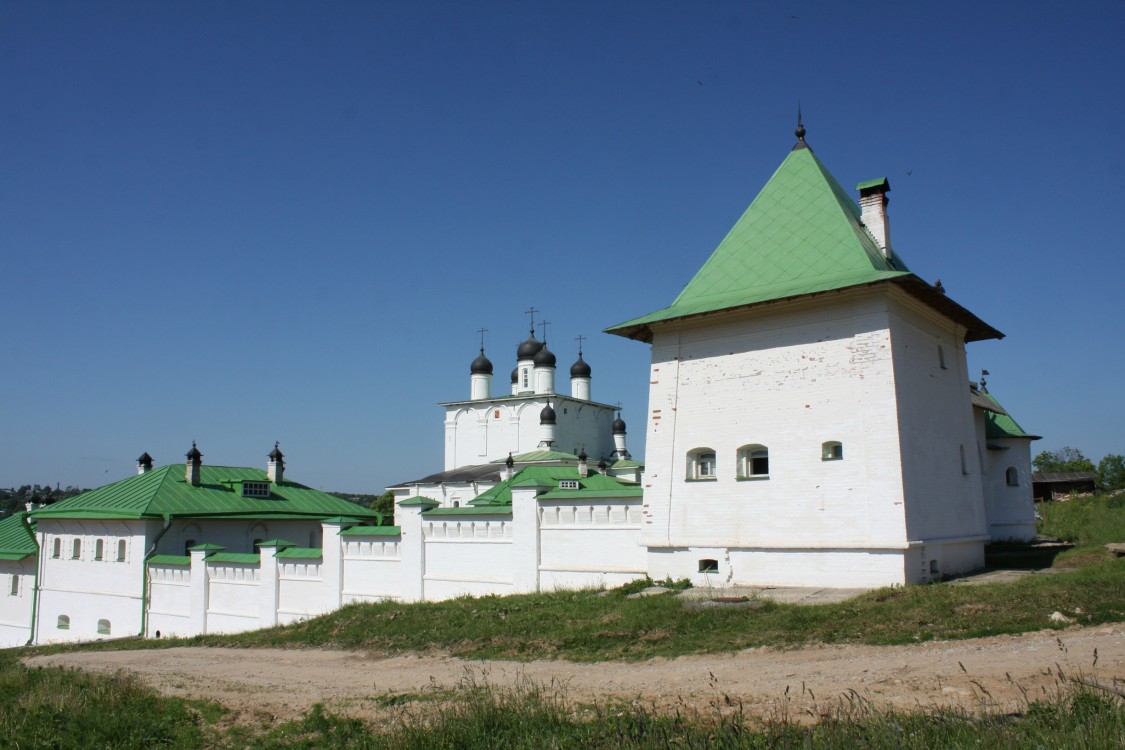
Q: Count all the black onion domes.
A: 7